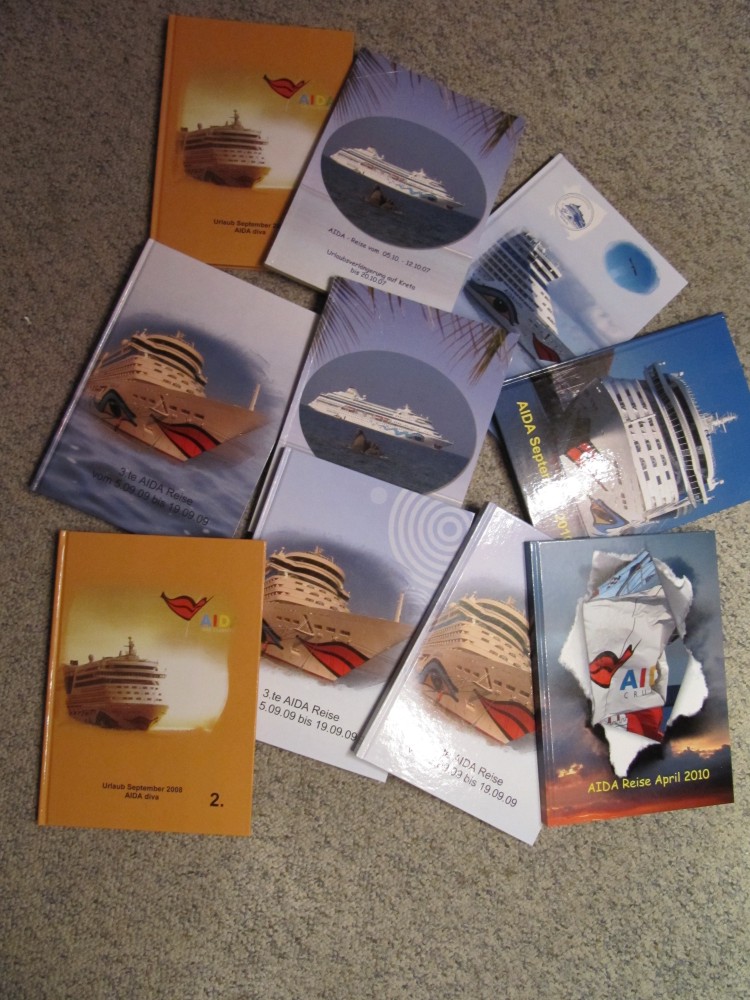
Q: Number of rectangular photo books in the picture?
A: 10